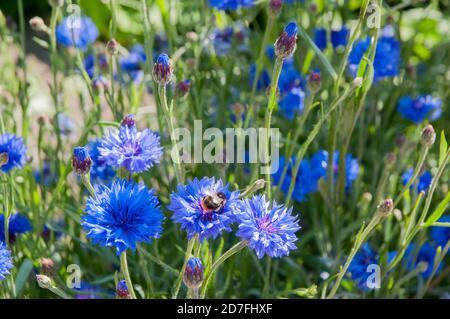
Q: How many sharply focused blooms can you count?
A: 4